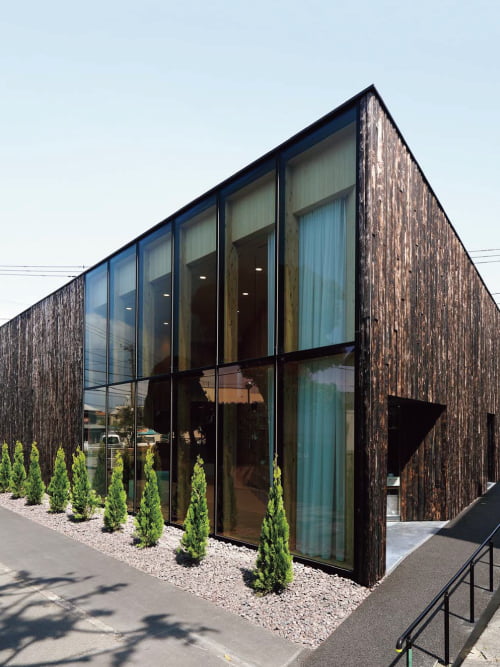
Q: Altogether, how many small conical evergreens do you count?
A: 9